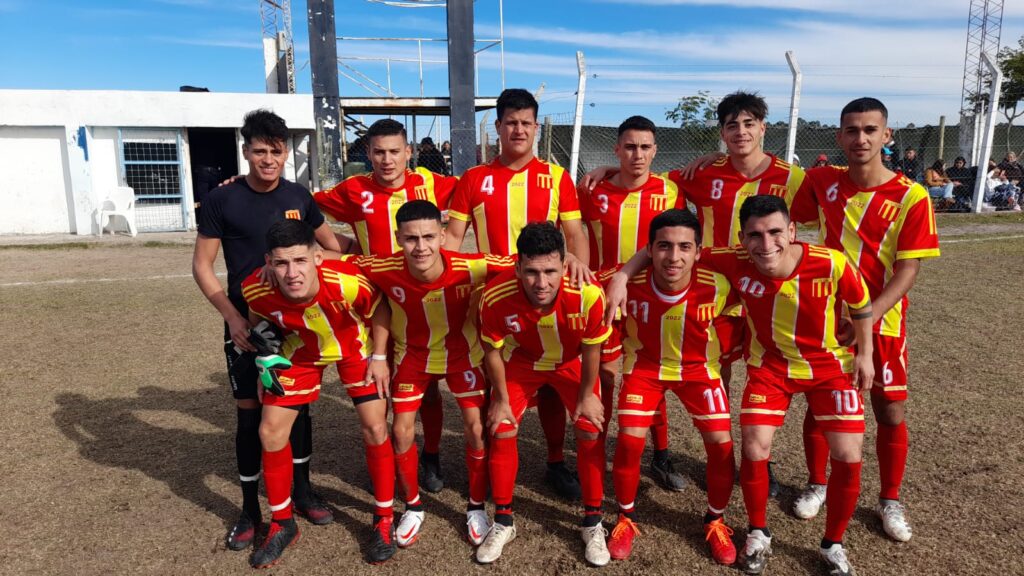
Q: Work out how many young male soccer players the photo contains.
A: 11